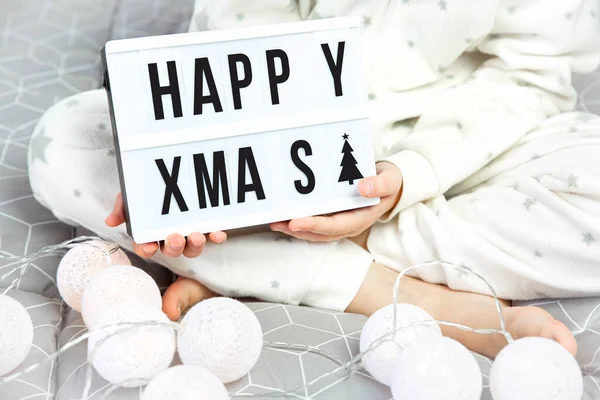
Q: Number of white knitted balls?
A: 9